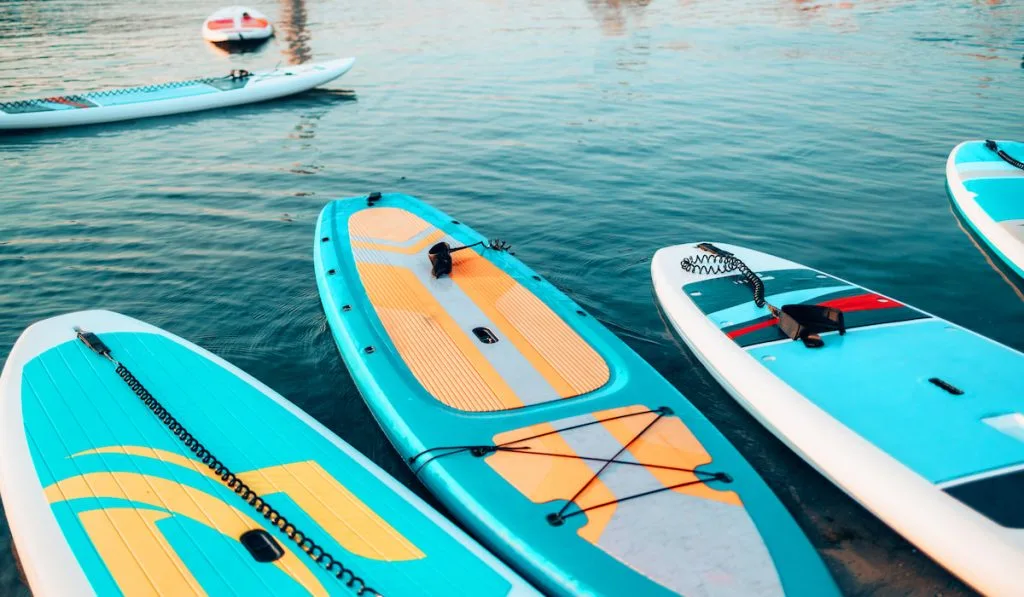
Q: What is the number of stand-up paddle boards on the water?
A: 6